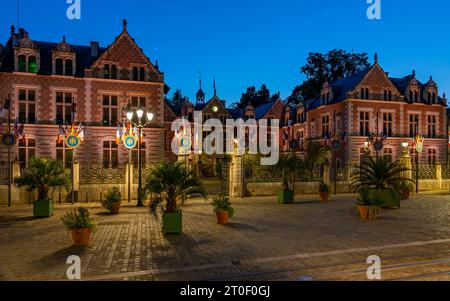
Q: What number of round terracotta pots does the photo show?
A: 6